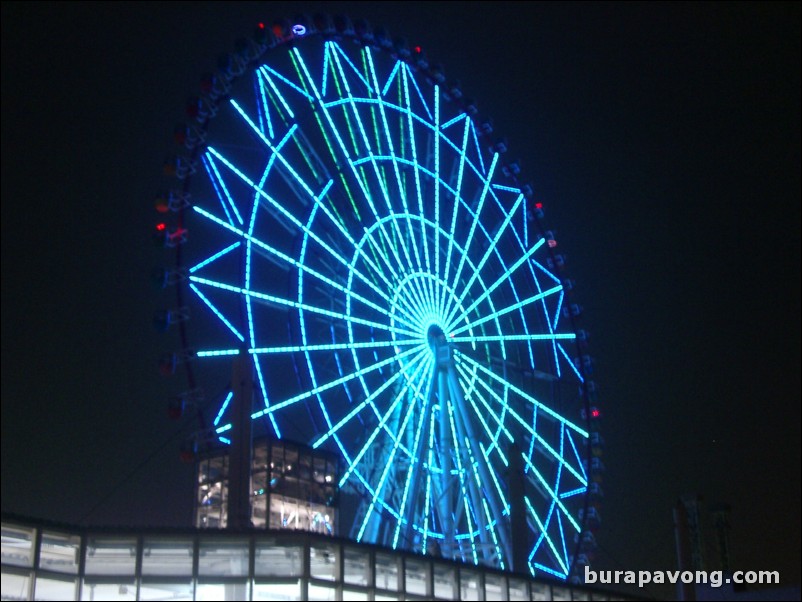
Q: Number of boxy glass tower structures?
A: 1